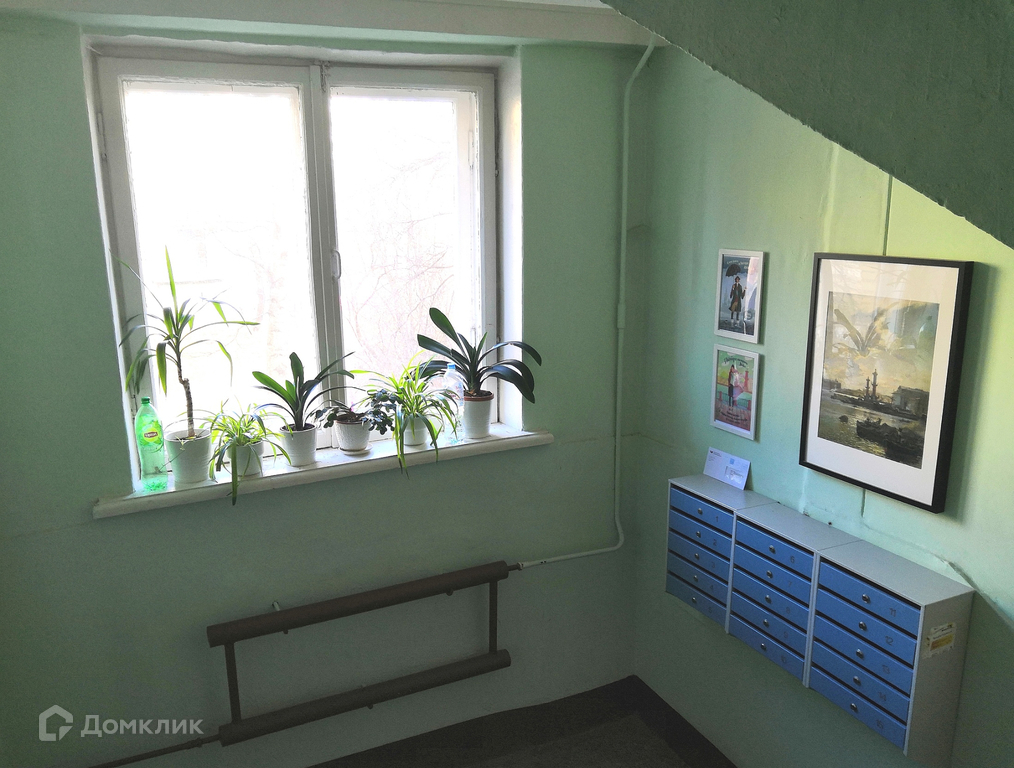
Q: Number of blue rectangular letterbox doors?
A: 15